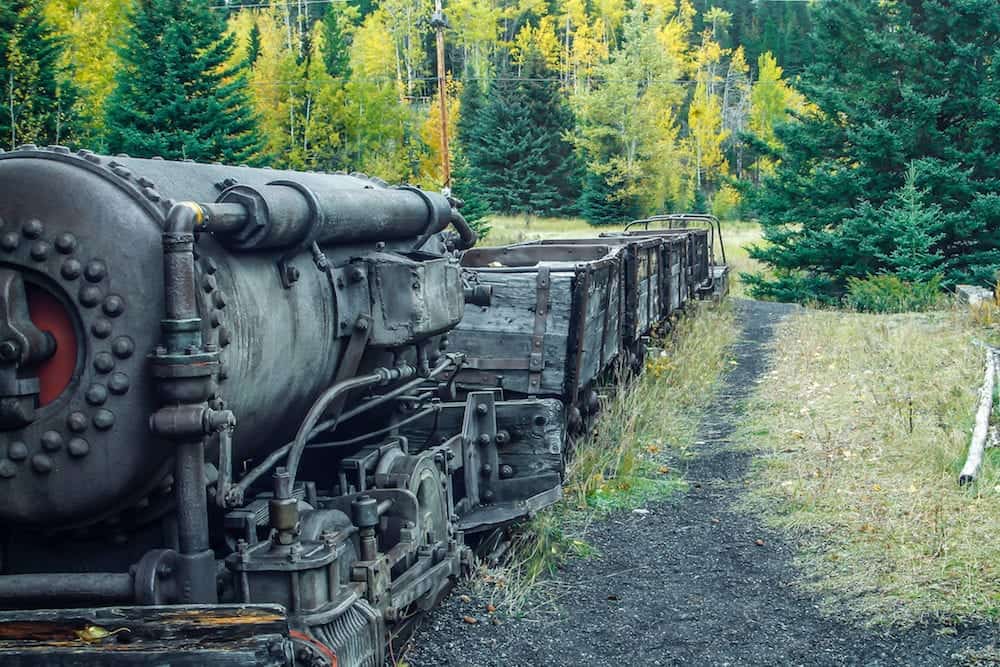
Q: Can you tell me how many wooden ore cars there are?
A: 4